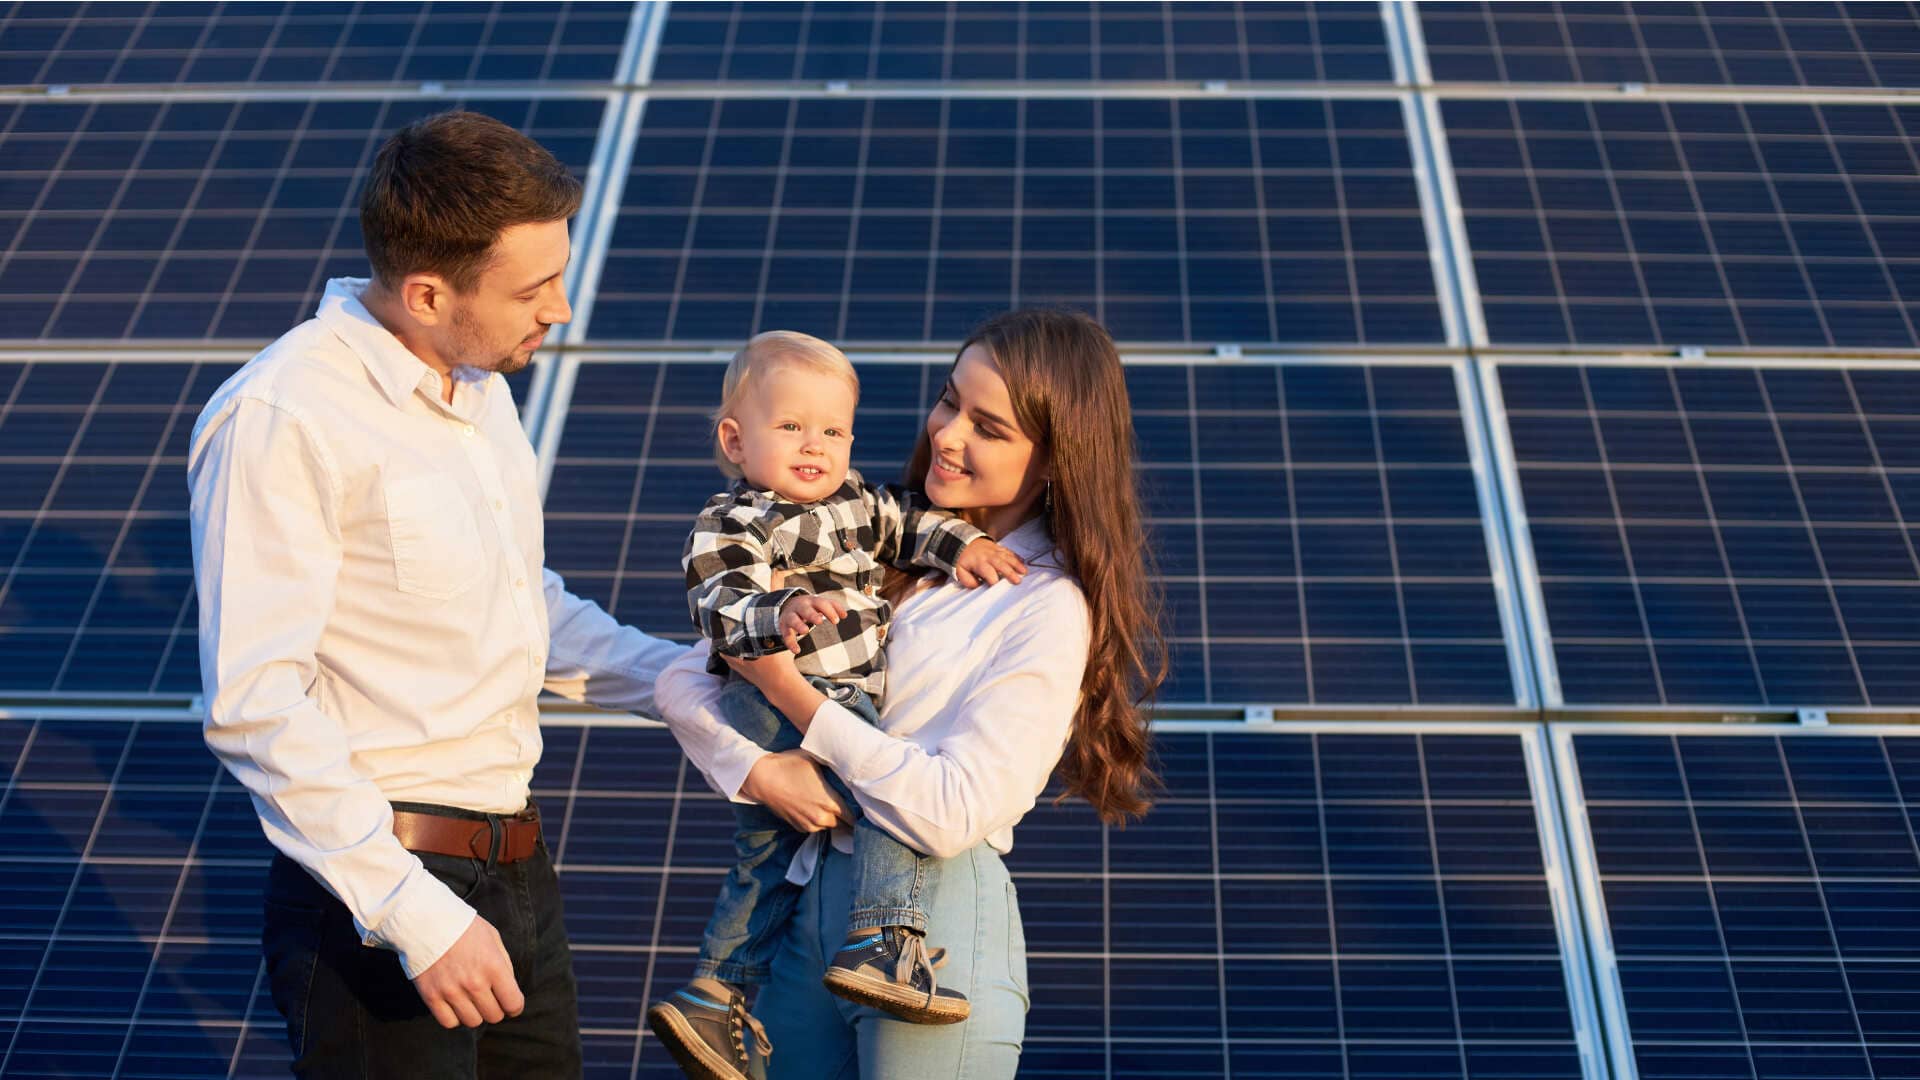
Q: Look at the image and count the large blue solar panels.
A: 12